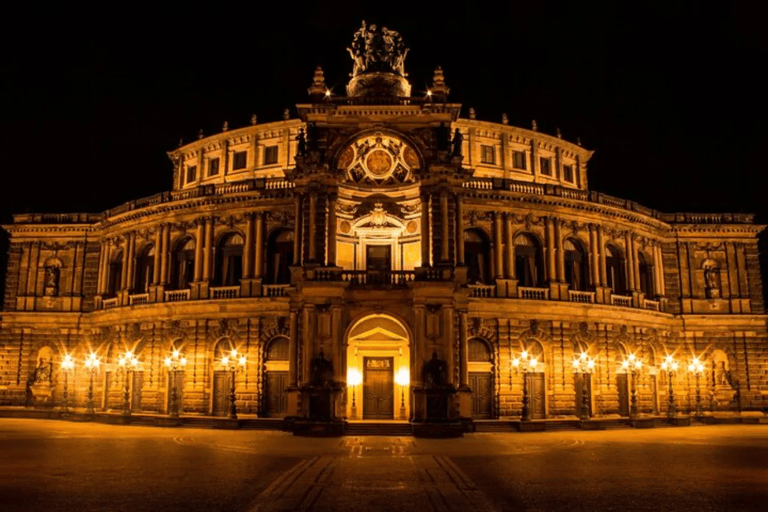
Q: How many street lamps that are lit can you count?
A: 12